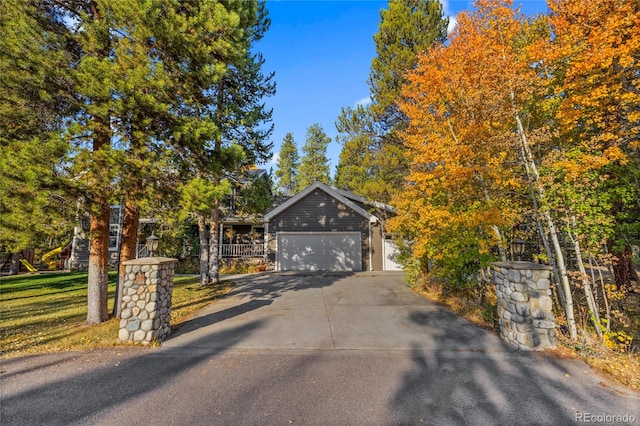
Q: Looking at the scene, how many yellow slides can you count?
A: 2